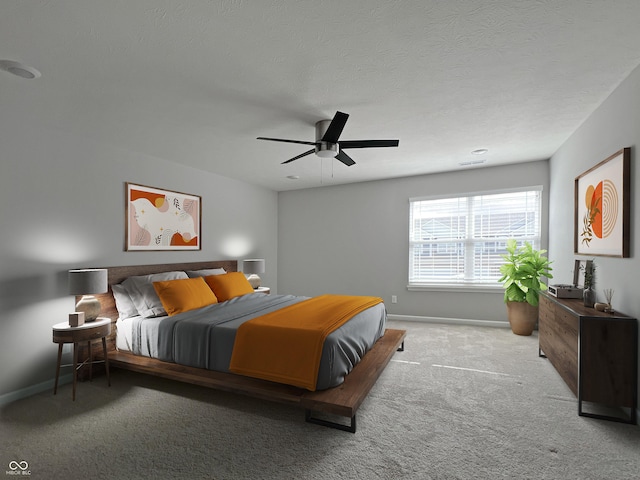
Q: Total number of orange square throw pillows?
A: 2